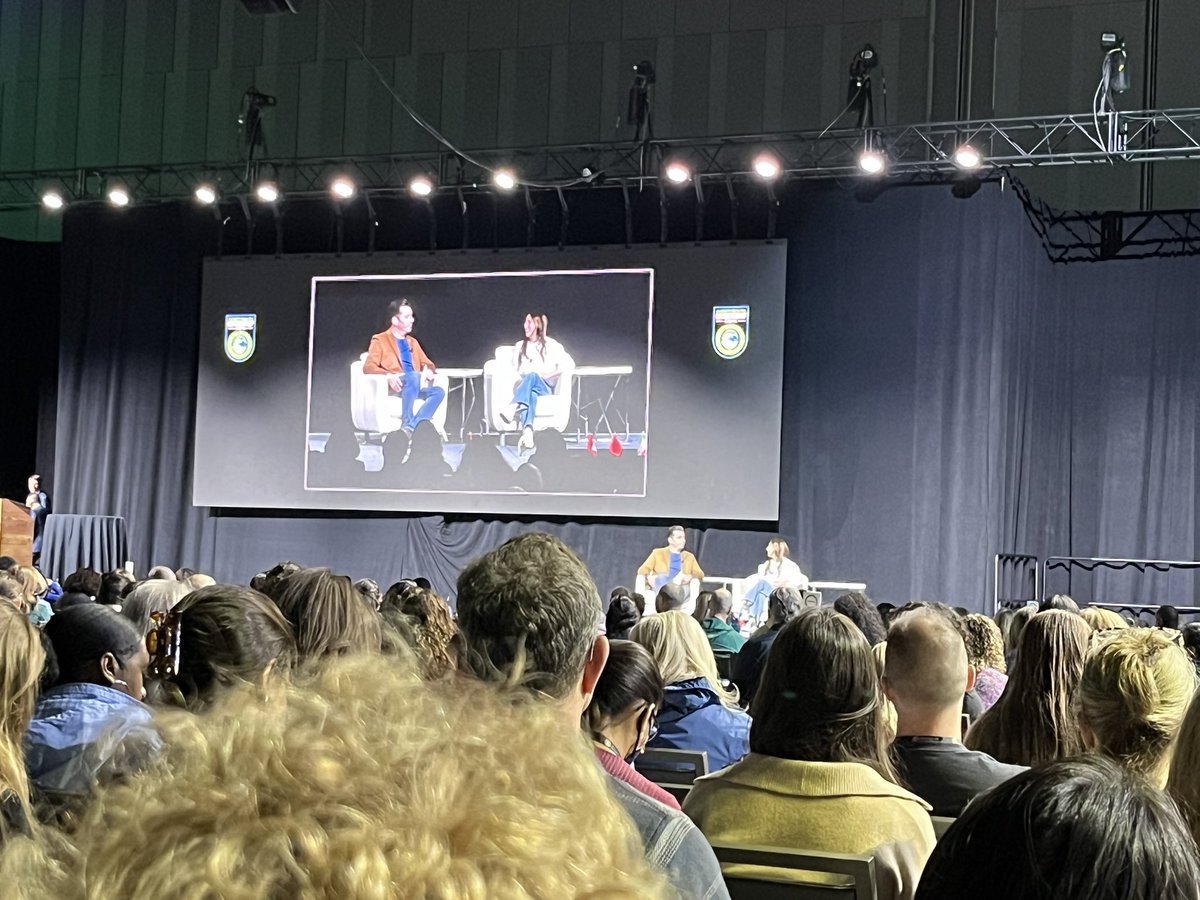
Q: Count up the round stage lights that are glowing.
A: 11